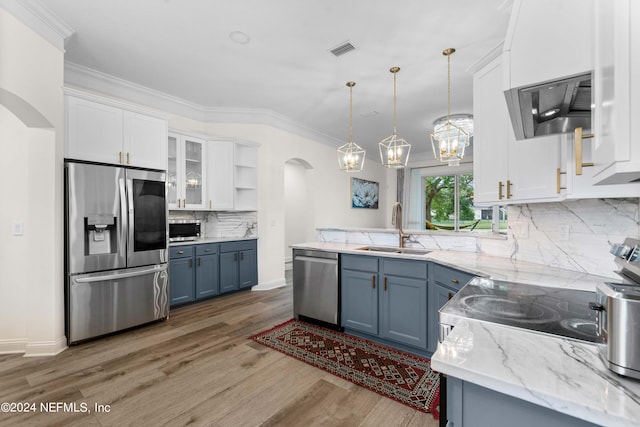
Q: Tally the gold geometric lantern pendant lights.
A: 3